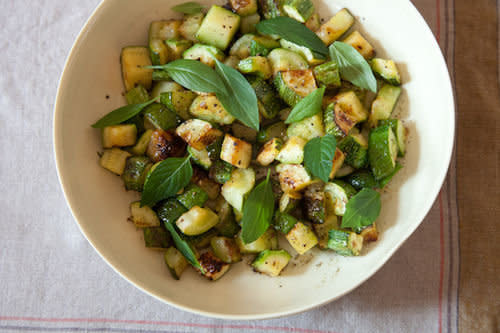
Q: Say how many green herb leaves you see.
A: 12